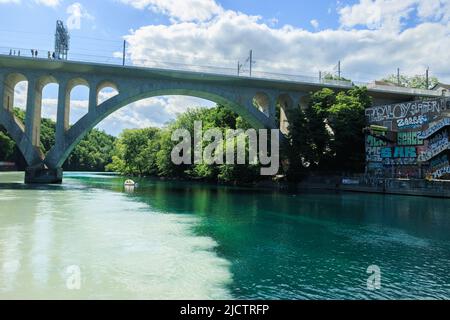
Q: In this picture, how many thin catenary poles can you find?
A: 7